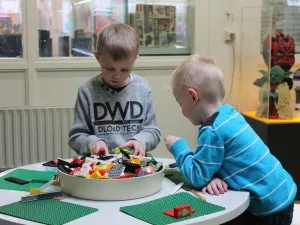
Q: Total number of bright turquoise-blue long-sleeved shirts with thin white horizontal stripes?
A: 1